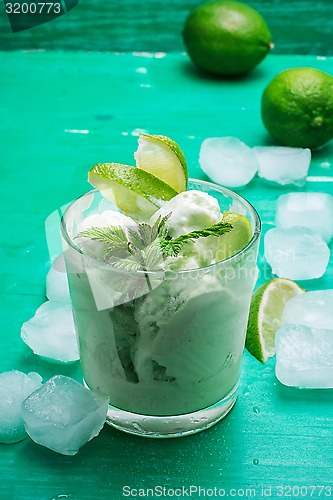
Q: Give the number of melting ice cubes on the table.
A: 10